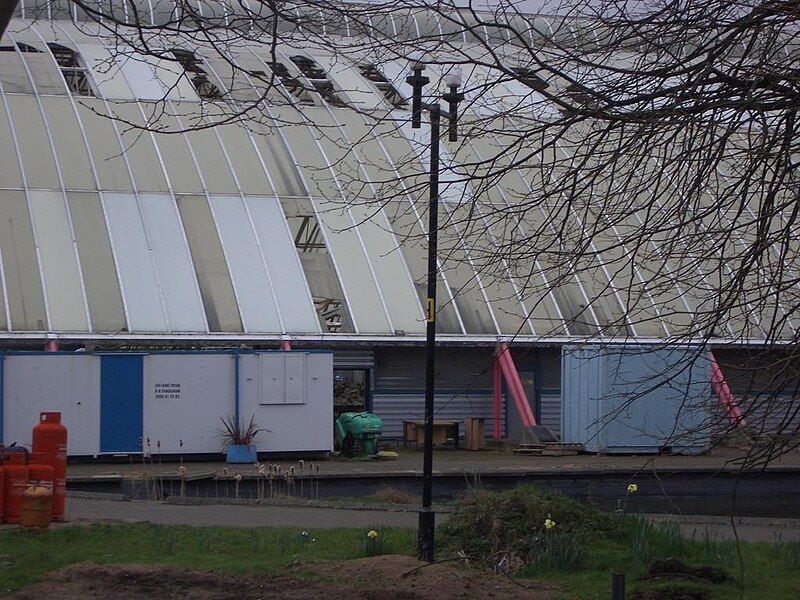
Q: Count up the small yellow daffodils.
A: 3